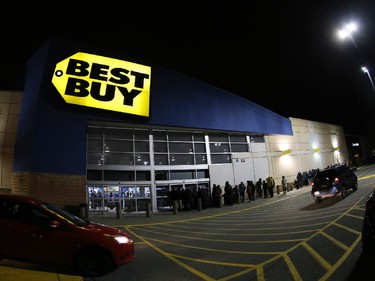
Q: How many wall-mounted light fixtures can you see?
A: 3